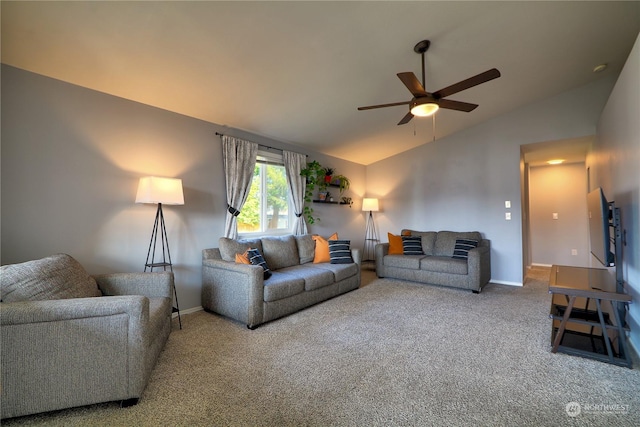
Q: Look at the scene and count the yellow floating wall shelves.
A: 0